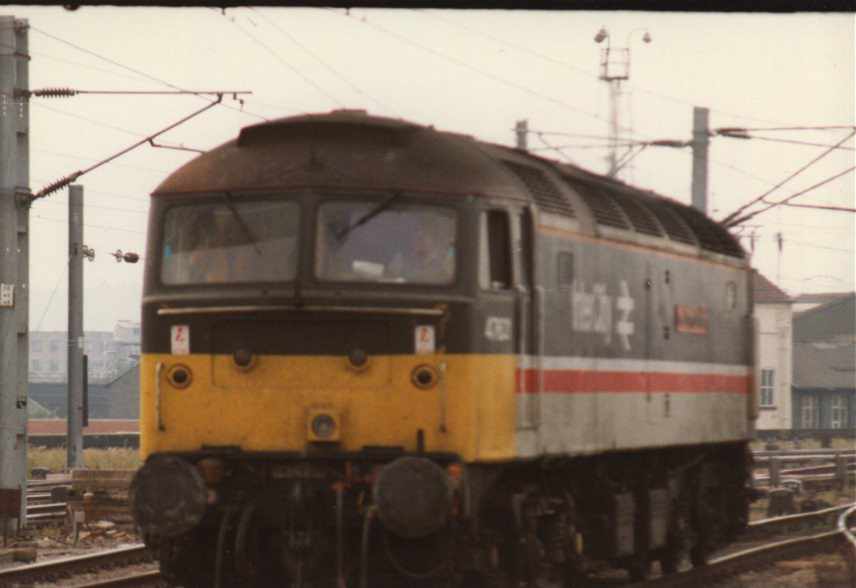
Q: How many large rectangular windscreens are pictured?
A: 2